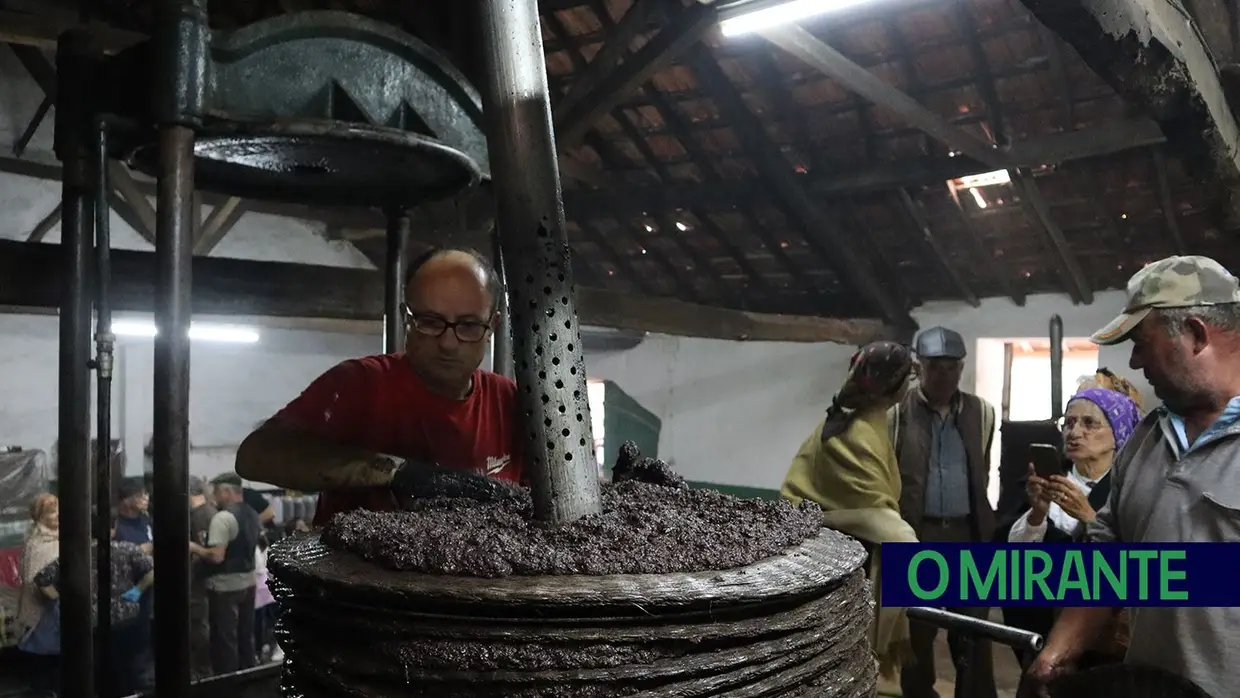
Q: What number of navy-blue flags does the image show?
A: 0